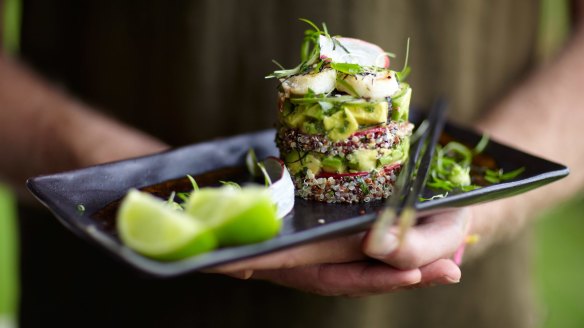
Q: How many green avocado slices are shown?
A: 2